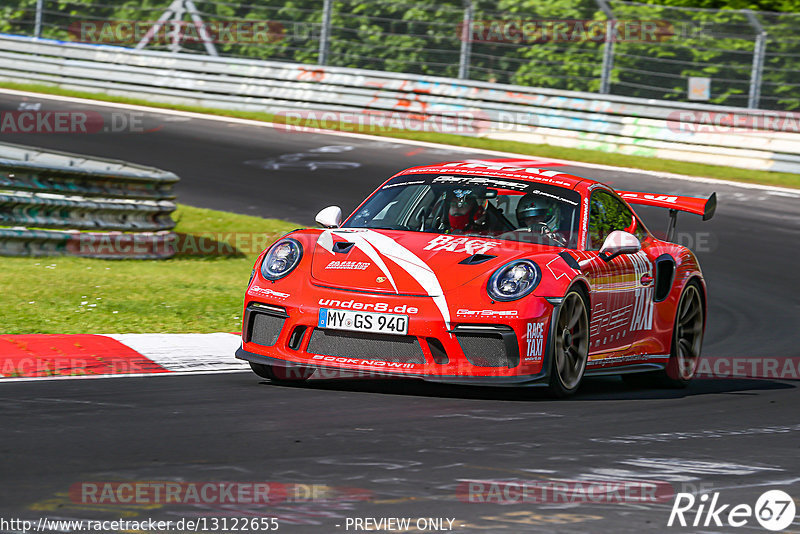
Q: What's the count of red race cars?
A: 1